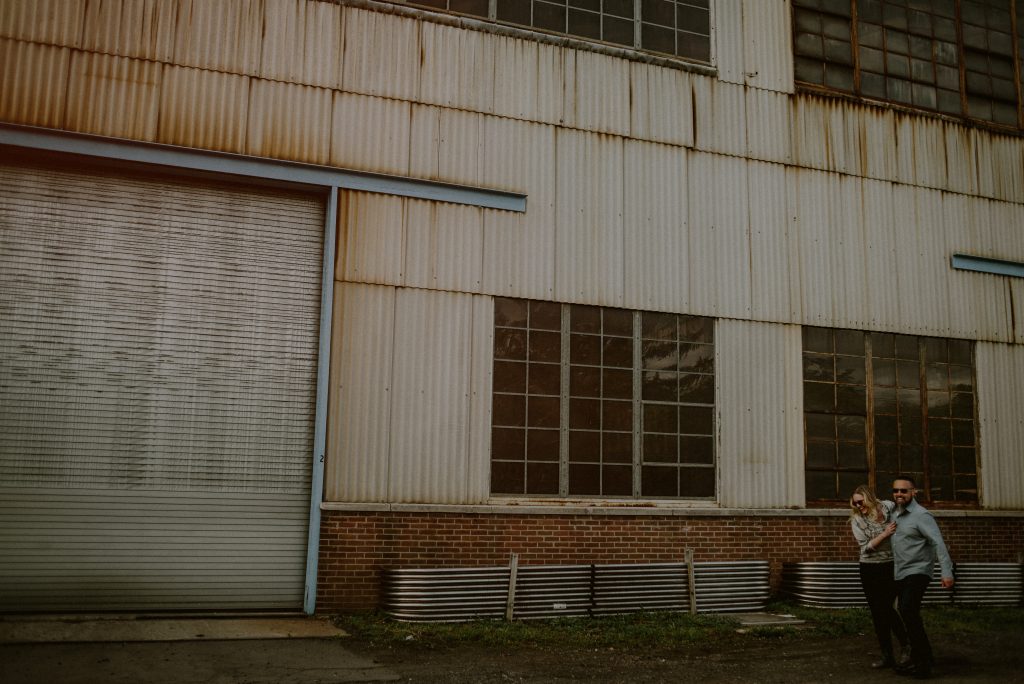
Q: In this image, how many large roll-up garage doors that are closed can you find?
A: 1